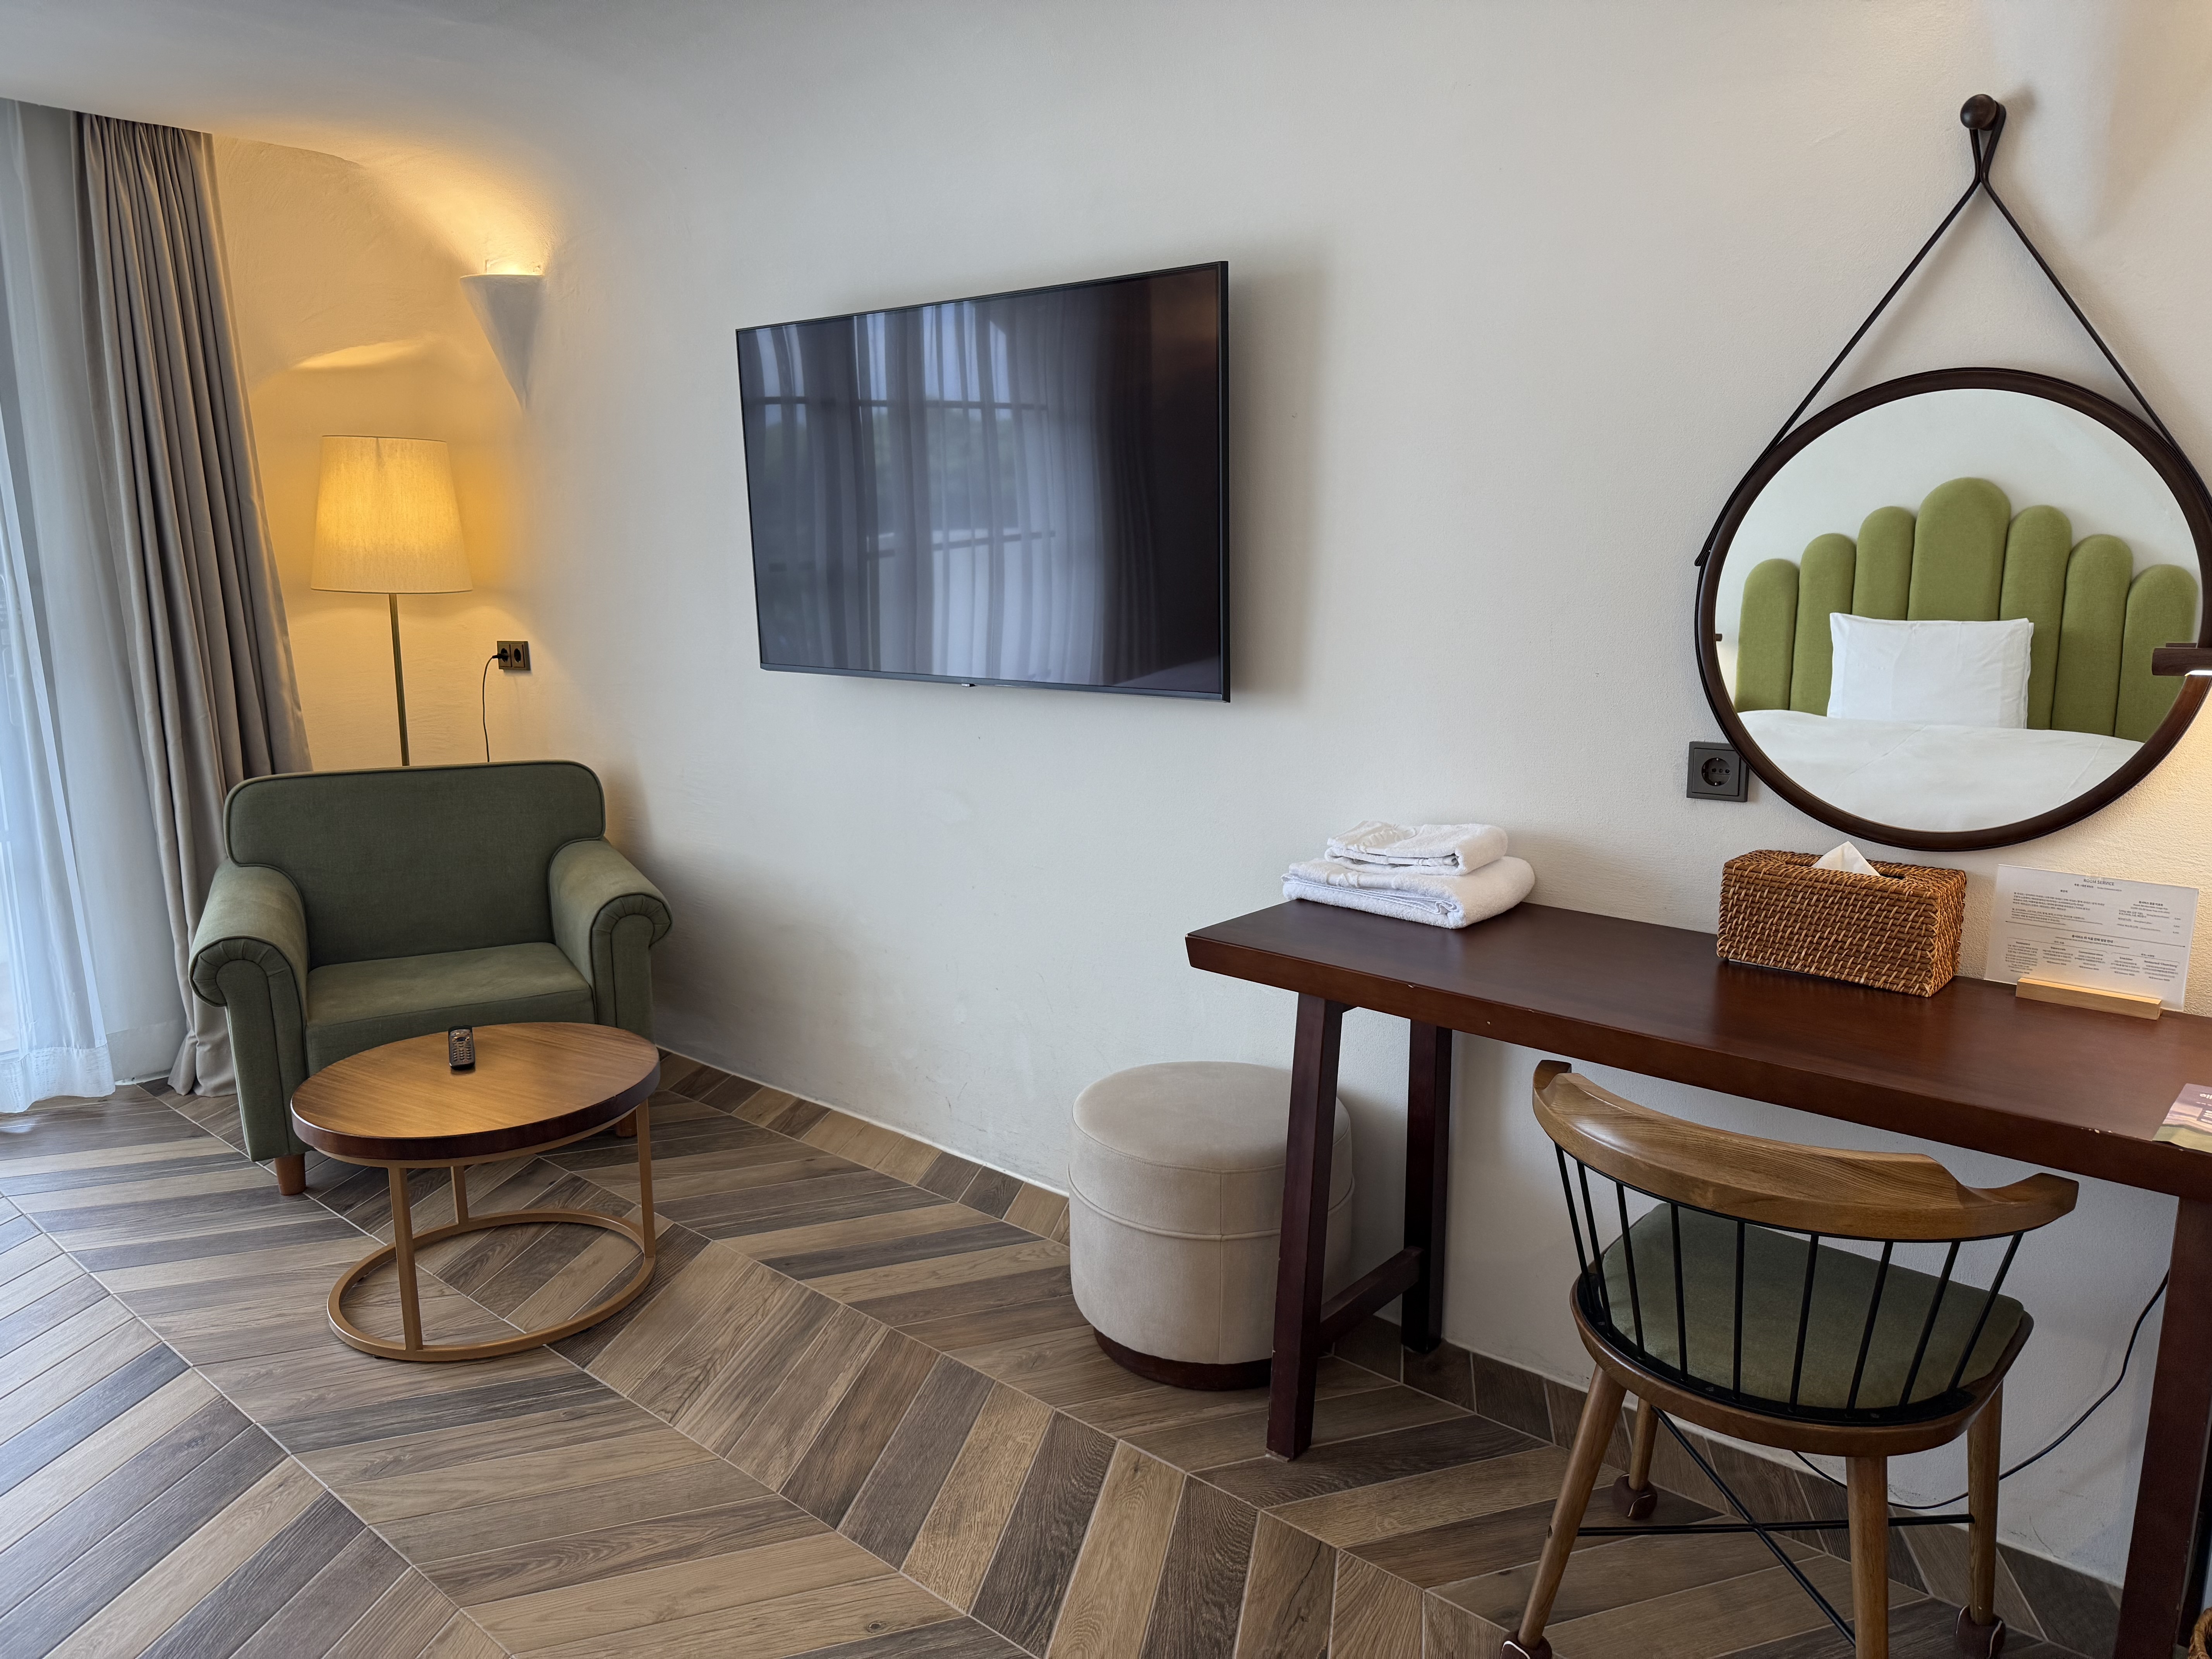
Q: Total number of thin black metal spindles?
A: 9